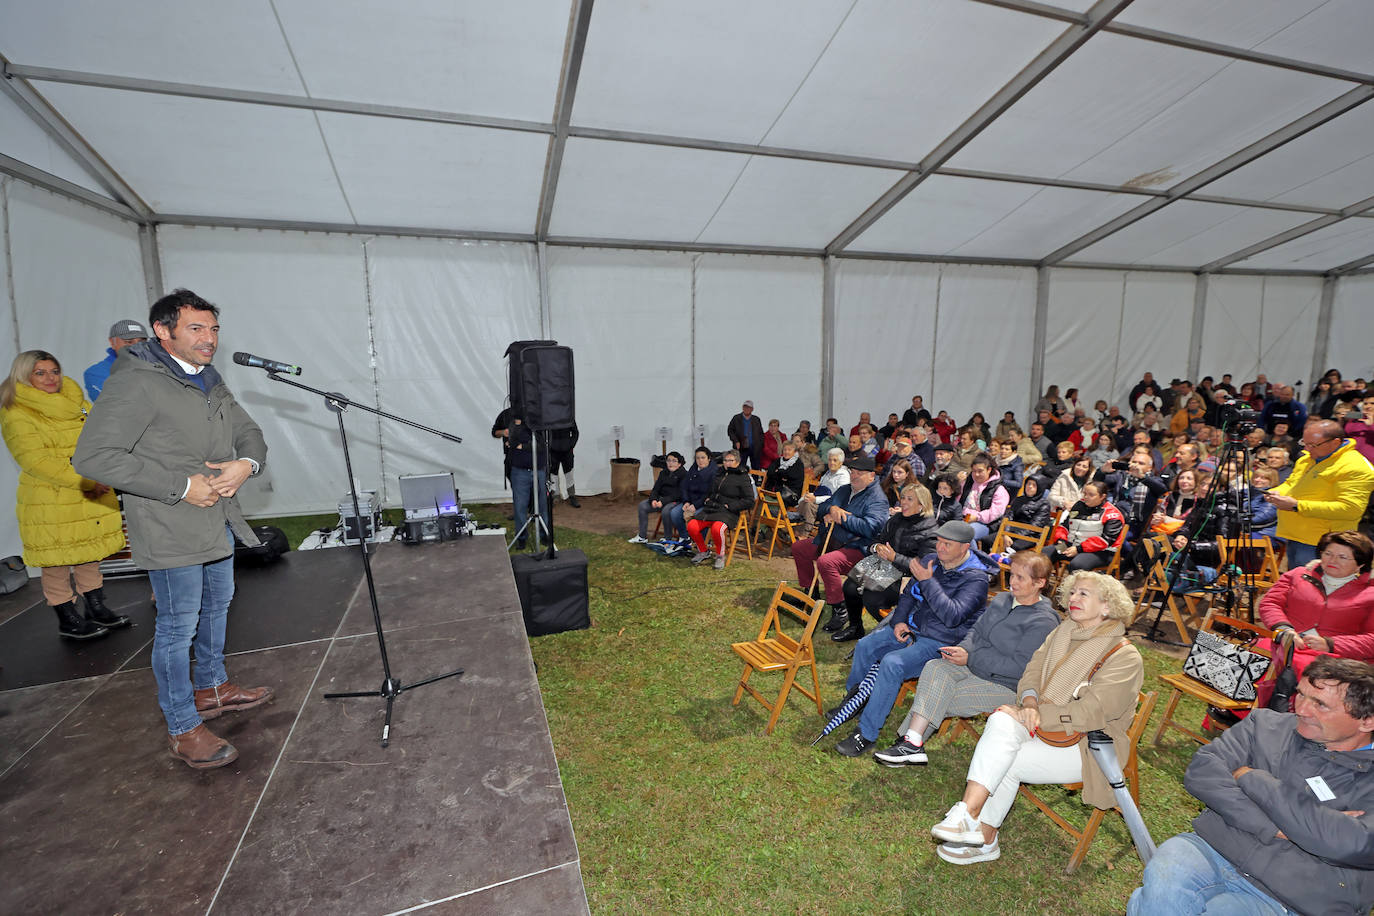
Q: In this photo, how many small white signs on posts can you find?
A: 3